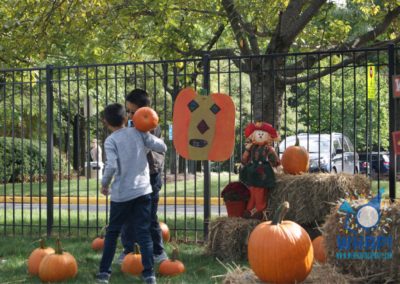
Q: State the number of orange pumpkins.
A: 10